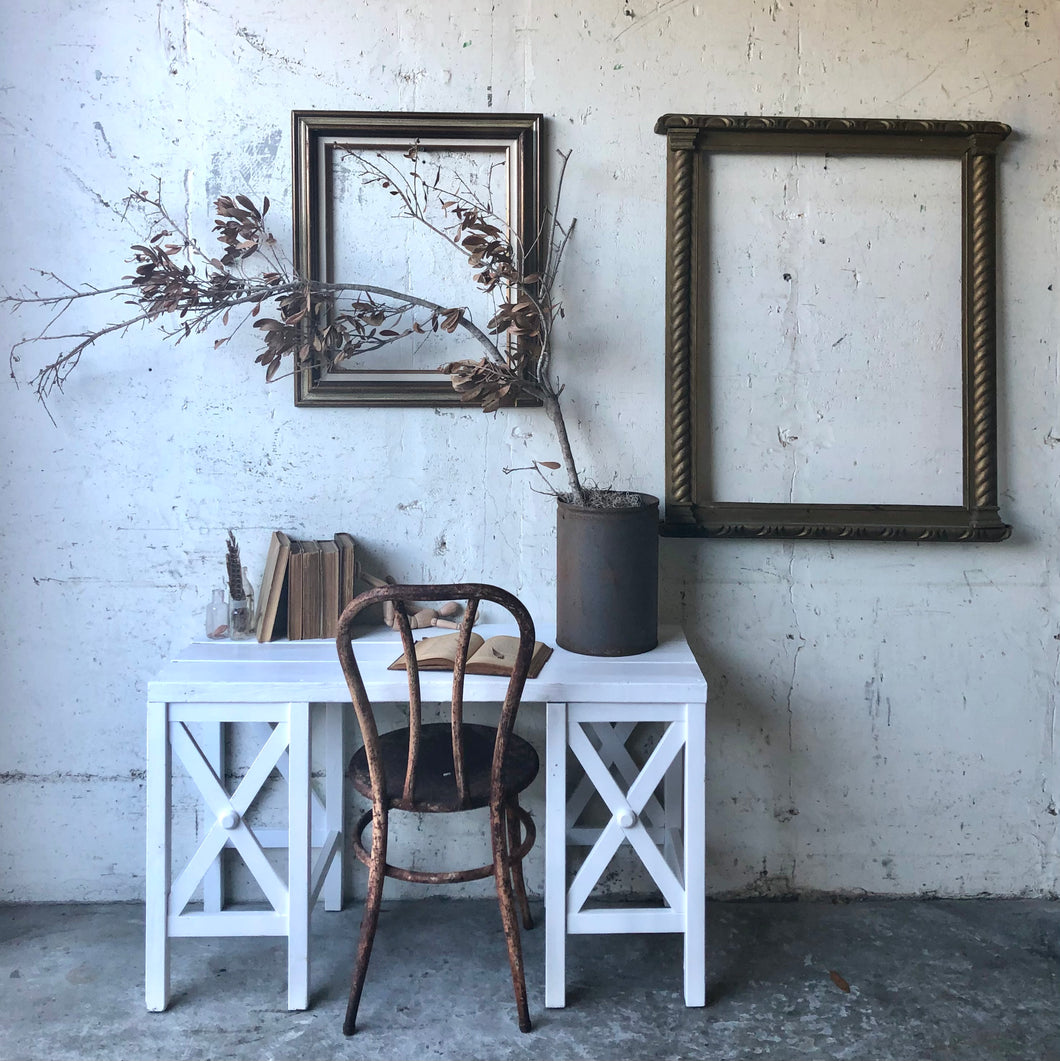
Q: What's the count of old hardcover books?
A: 6